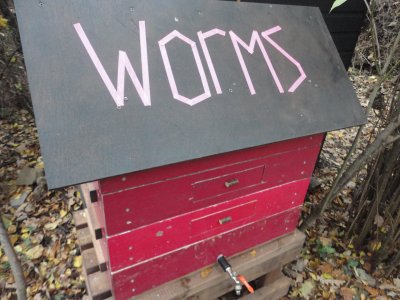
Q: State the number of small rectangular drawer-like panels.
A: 2